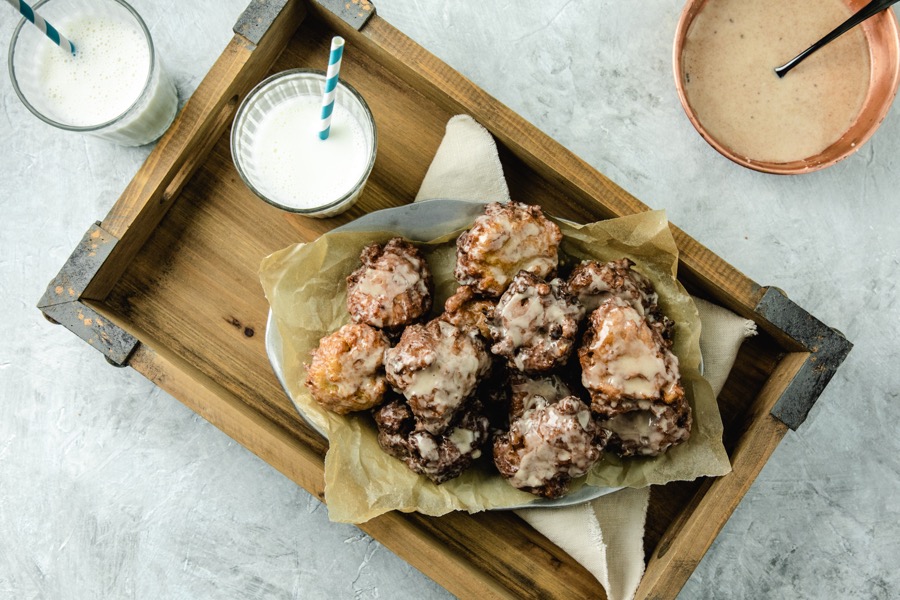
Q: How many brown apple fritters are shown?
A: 12